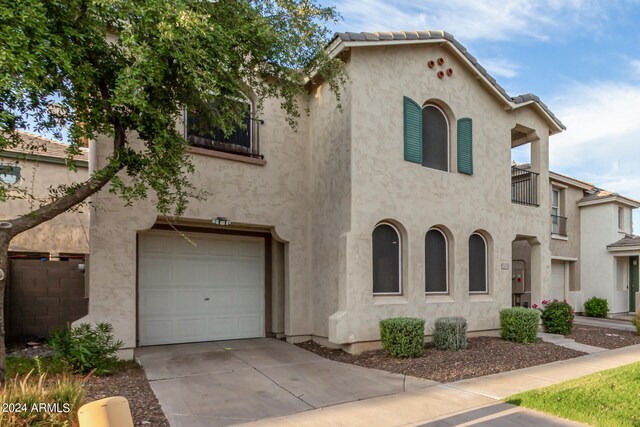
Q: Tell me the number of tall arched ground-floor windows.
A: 3